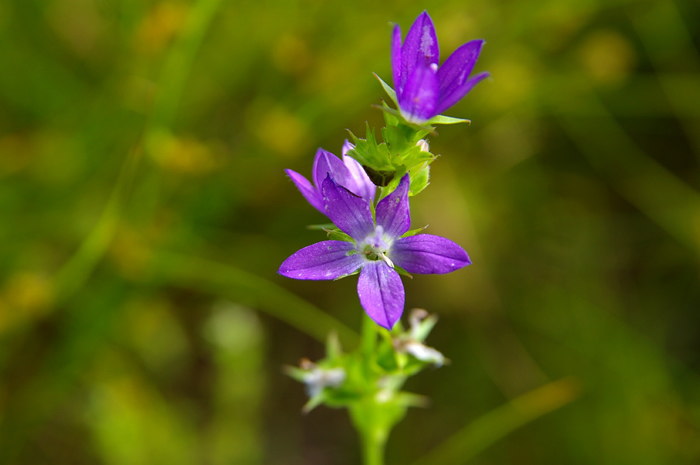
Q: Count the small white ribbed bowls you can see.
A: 0